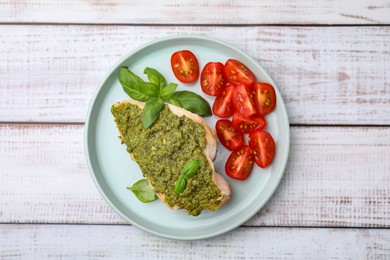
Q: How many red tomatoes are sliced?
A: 10